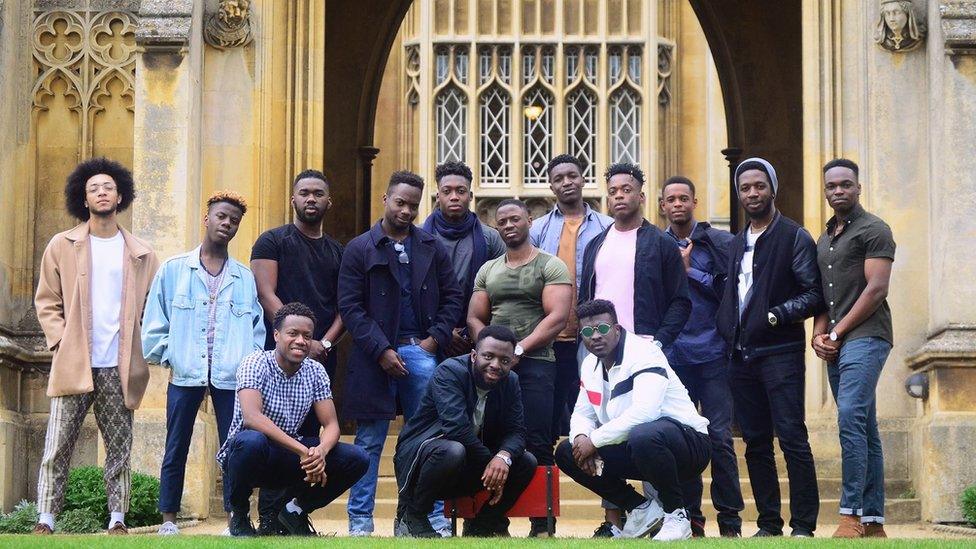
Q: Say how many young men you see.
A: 14